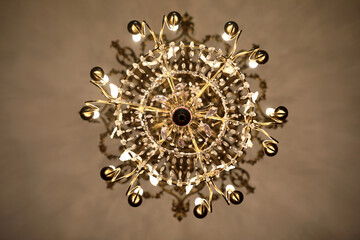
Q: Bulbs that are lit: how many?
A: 11